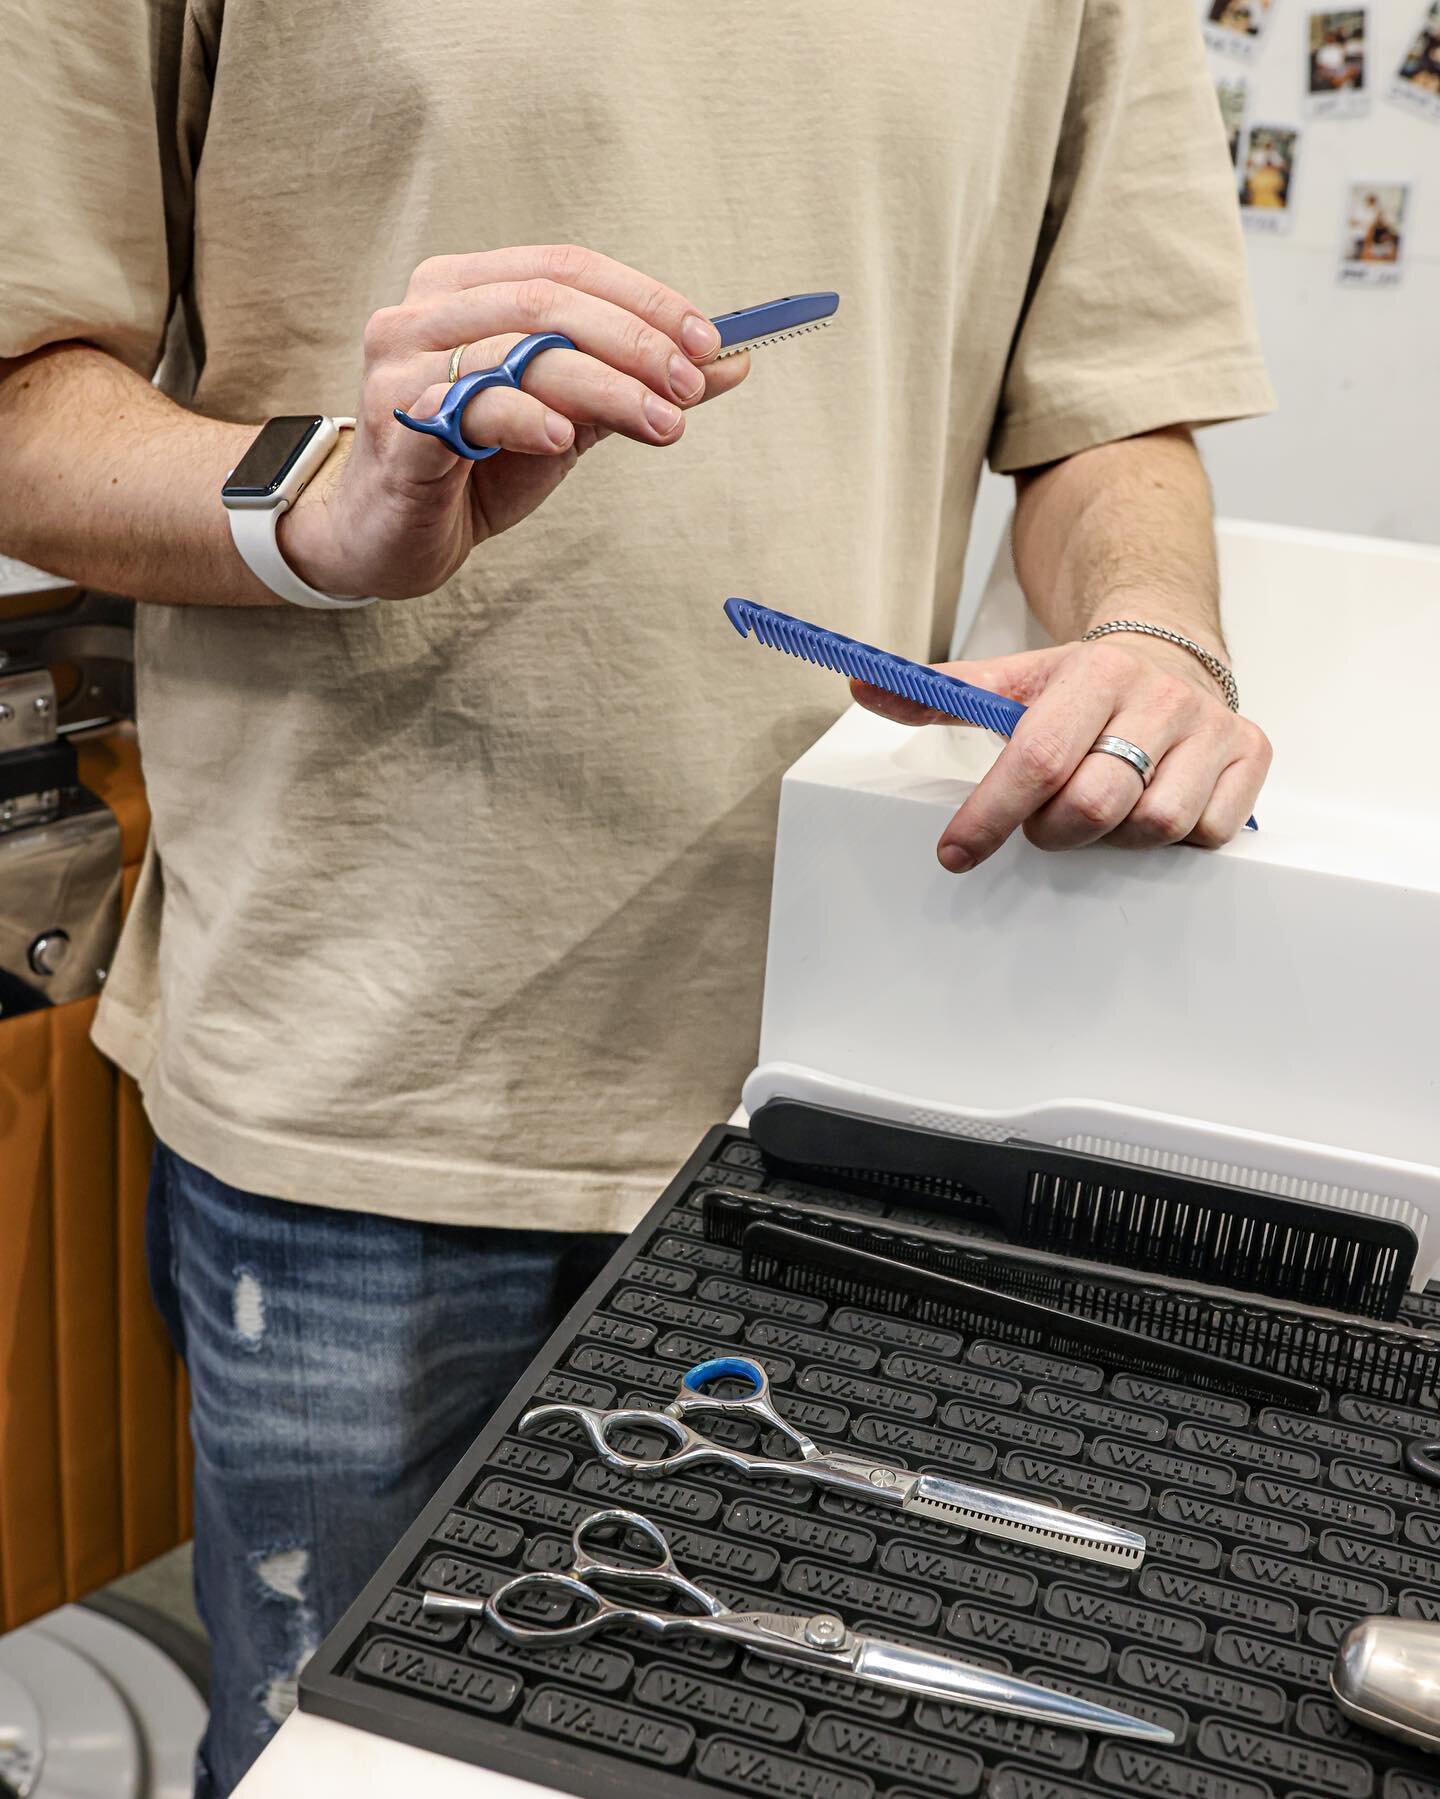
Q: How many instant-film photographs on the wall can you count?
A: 6